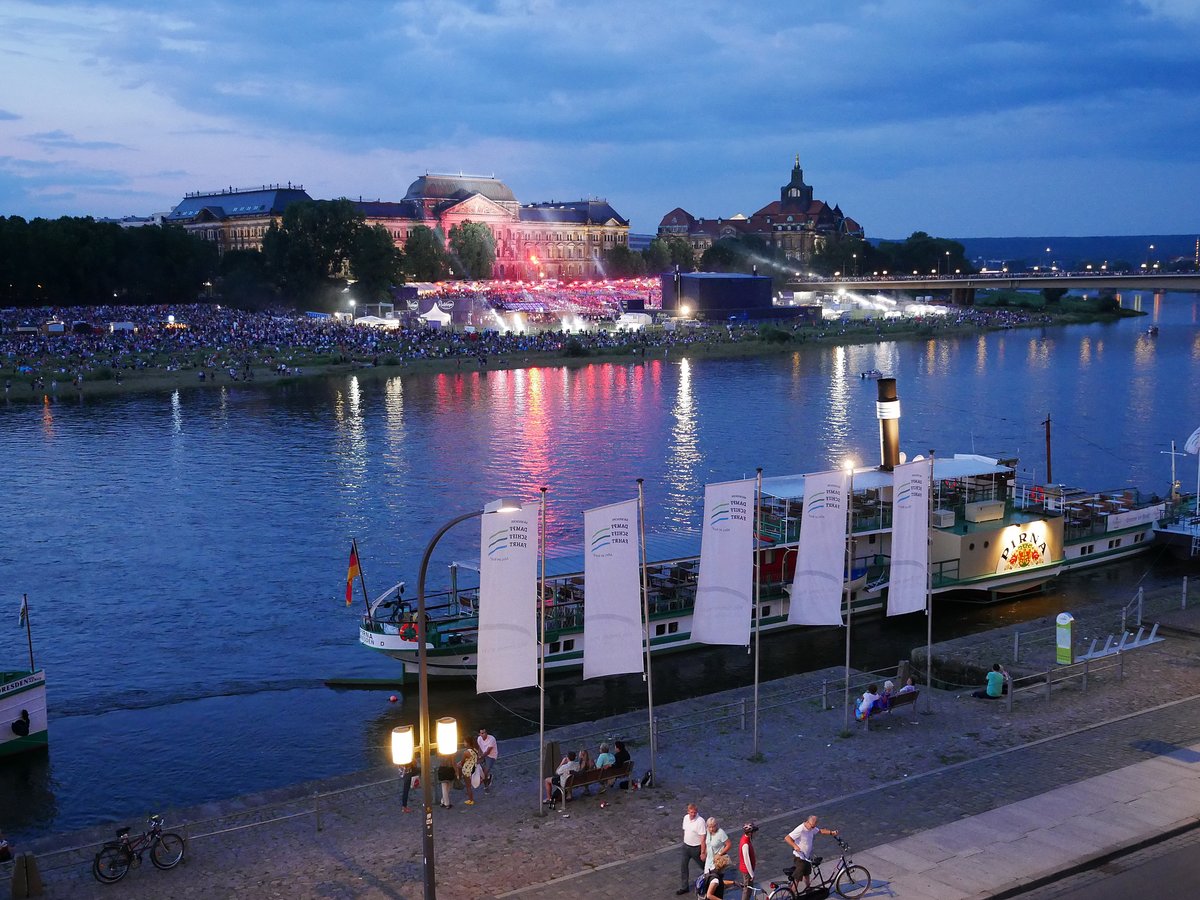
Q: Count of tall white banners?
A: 5